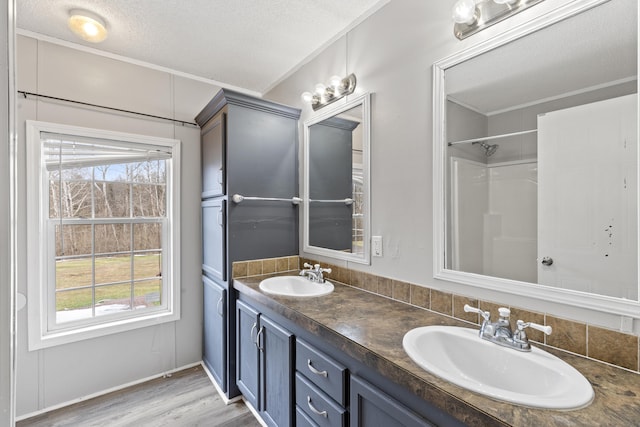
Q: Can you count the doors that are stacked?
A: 3